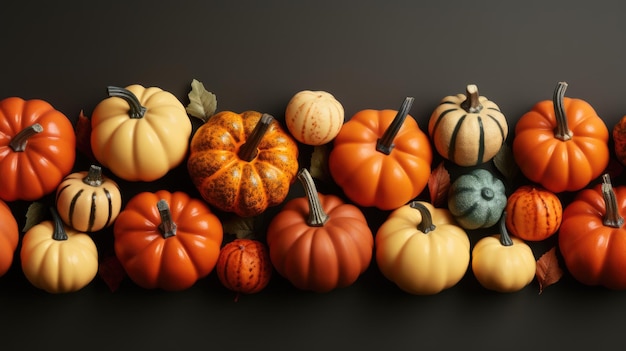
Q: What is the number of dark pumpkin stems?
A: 13